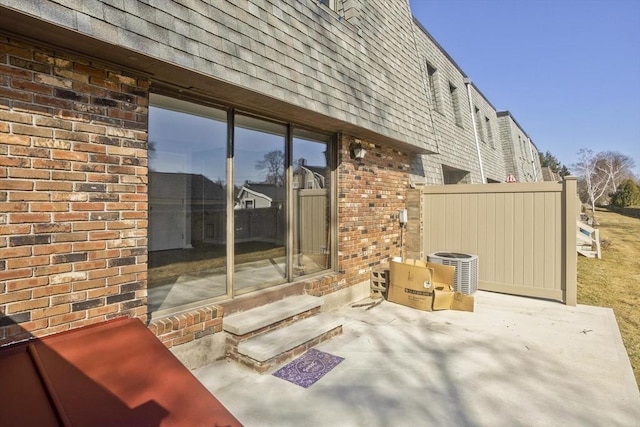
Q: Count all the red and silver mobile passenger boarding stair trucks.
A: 0